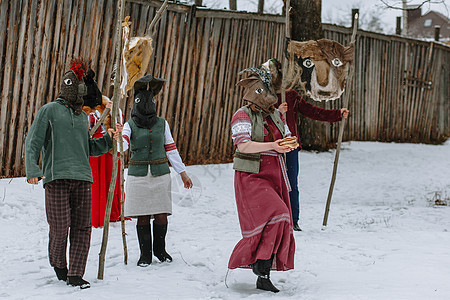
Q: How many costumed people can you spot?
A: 5